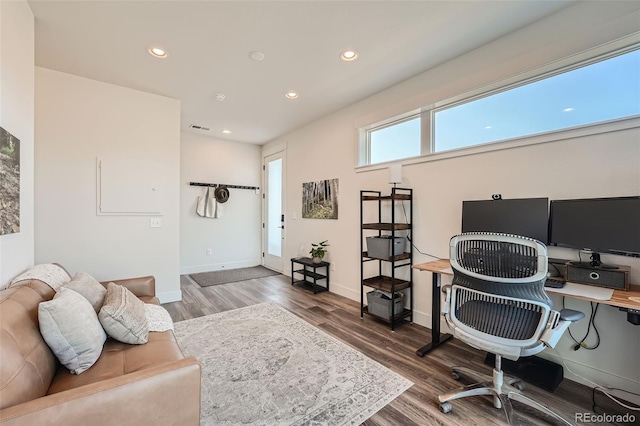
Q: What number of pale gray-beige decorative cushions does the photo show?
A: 3